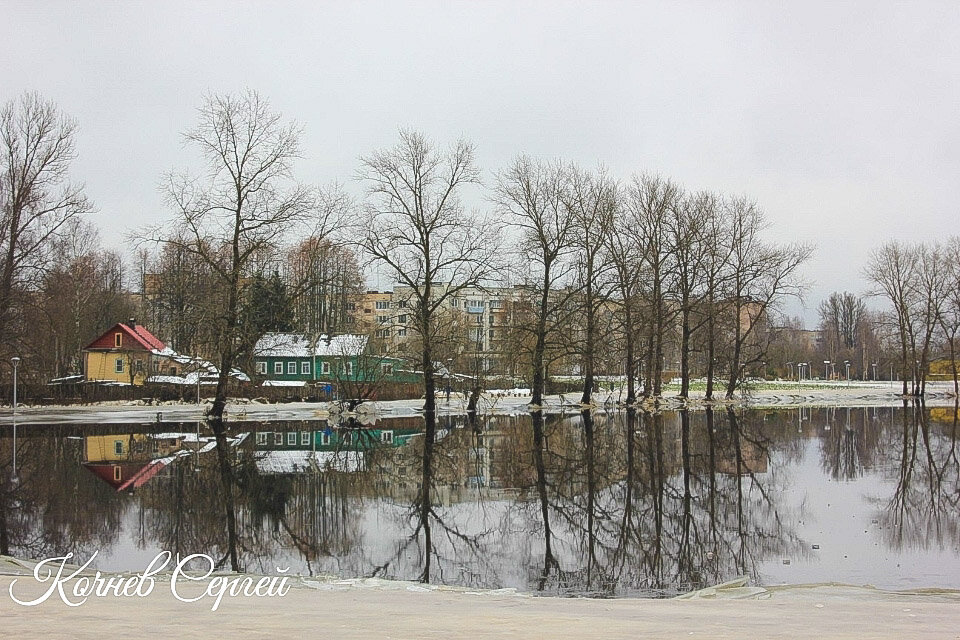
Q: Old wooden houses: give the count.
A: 2